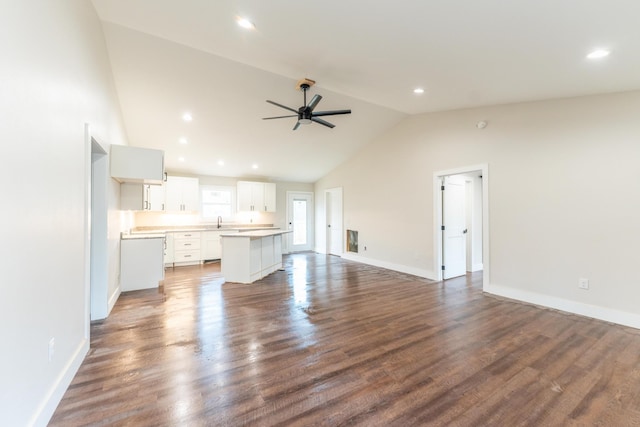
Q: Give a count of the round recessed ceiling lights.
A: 8